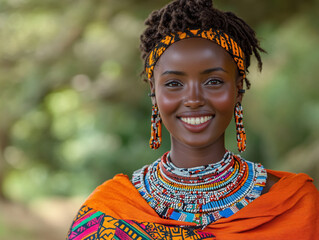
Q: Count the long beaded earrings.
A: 2